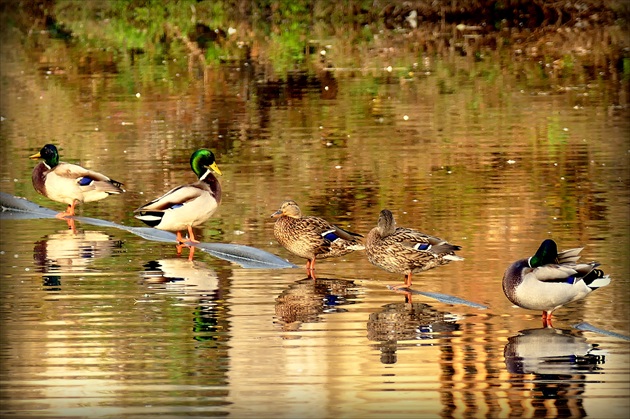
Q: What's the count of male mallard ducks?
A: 3